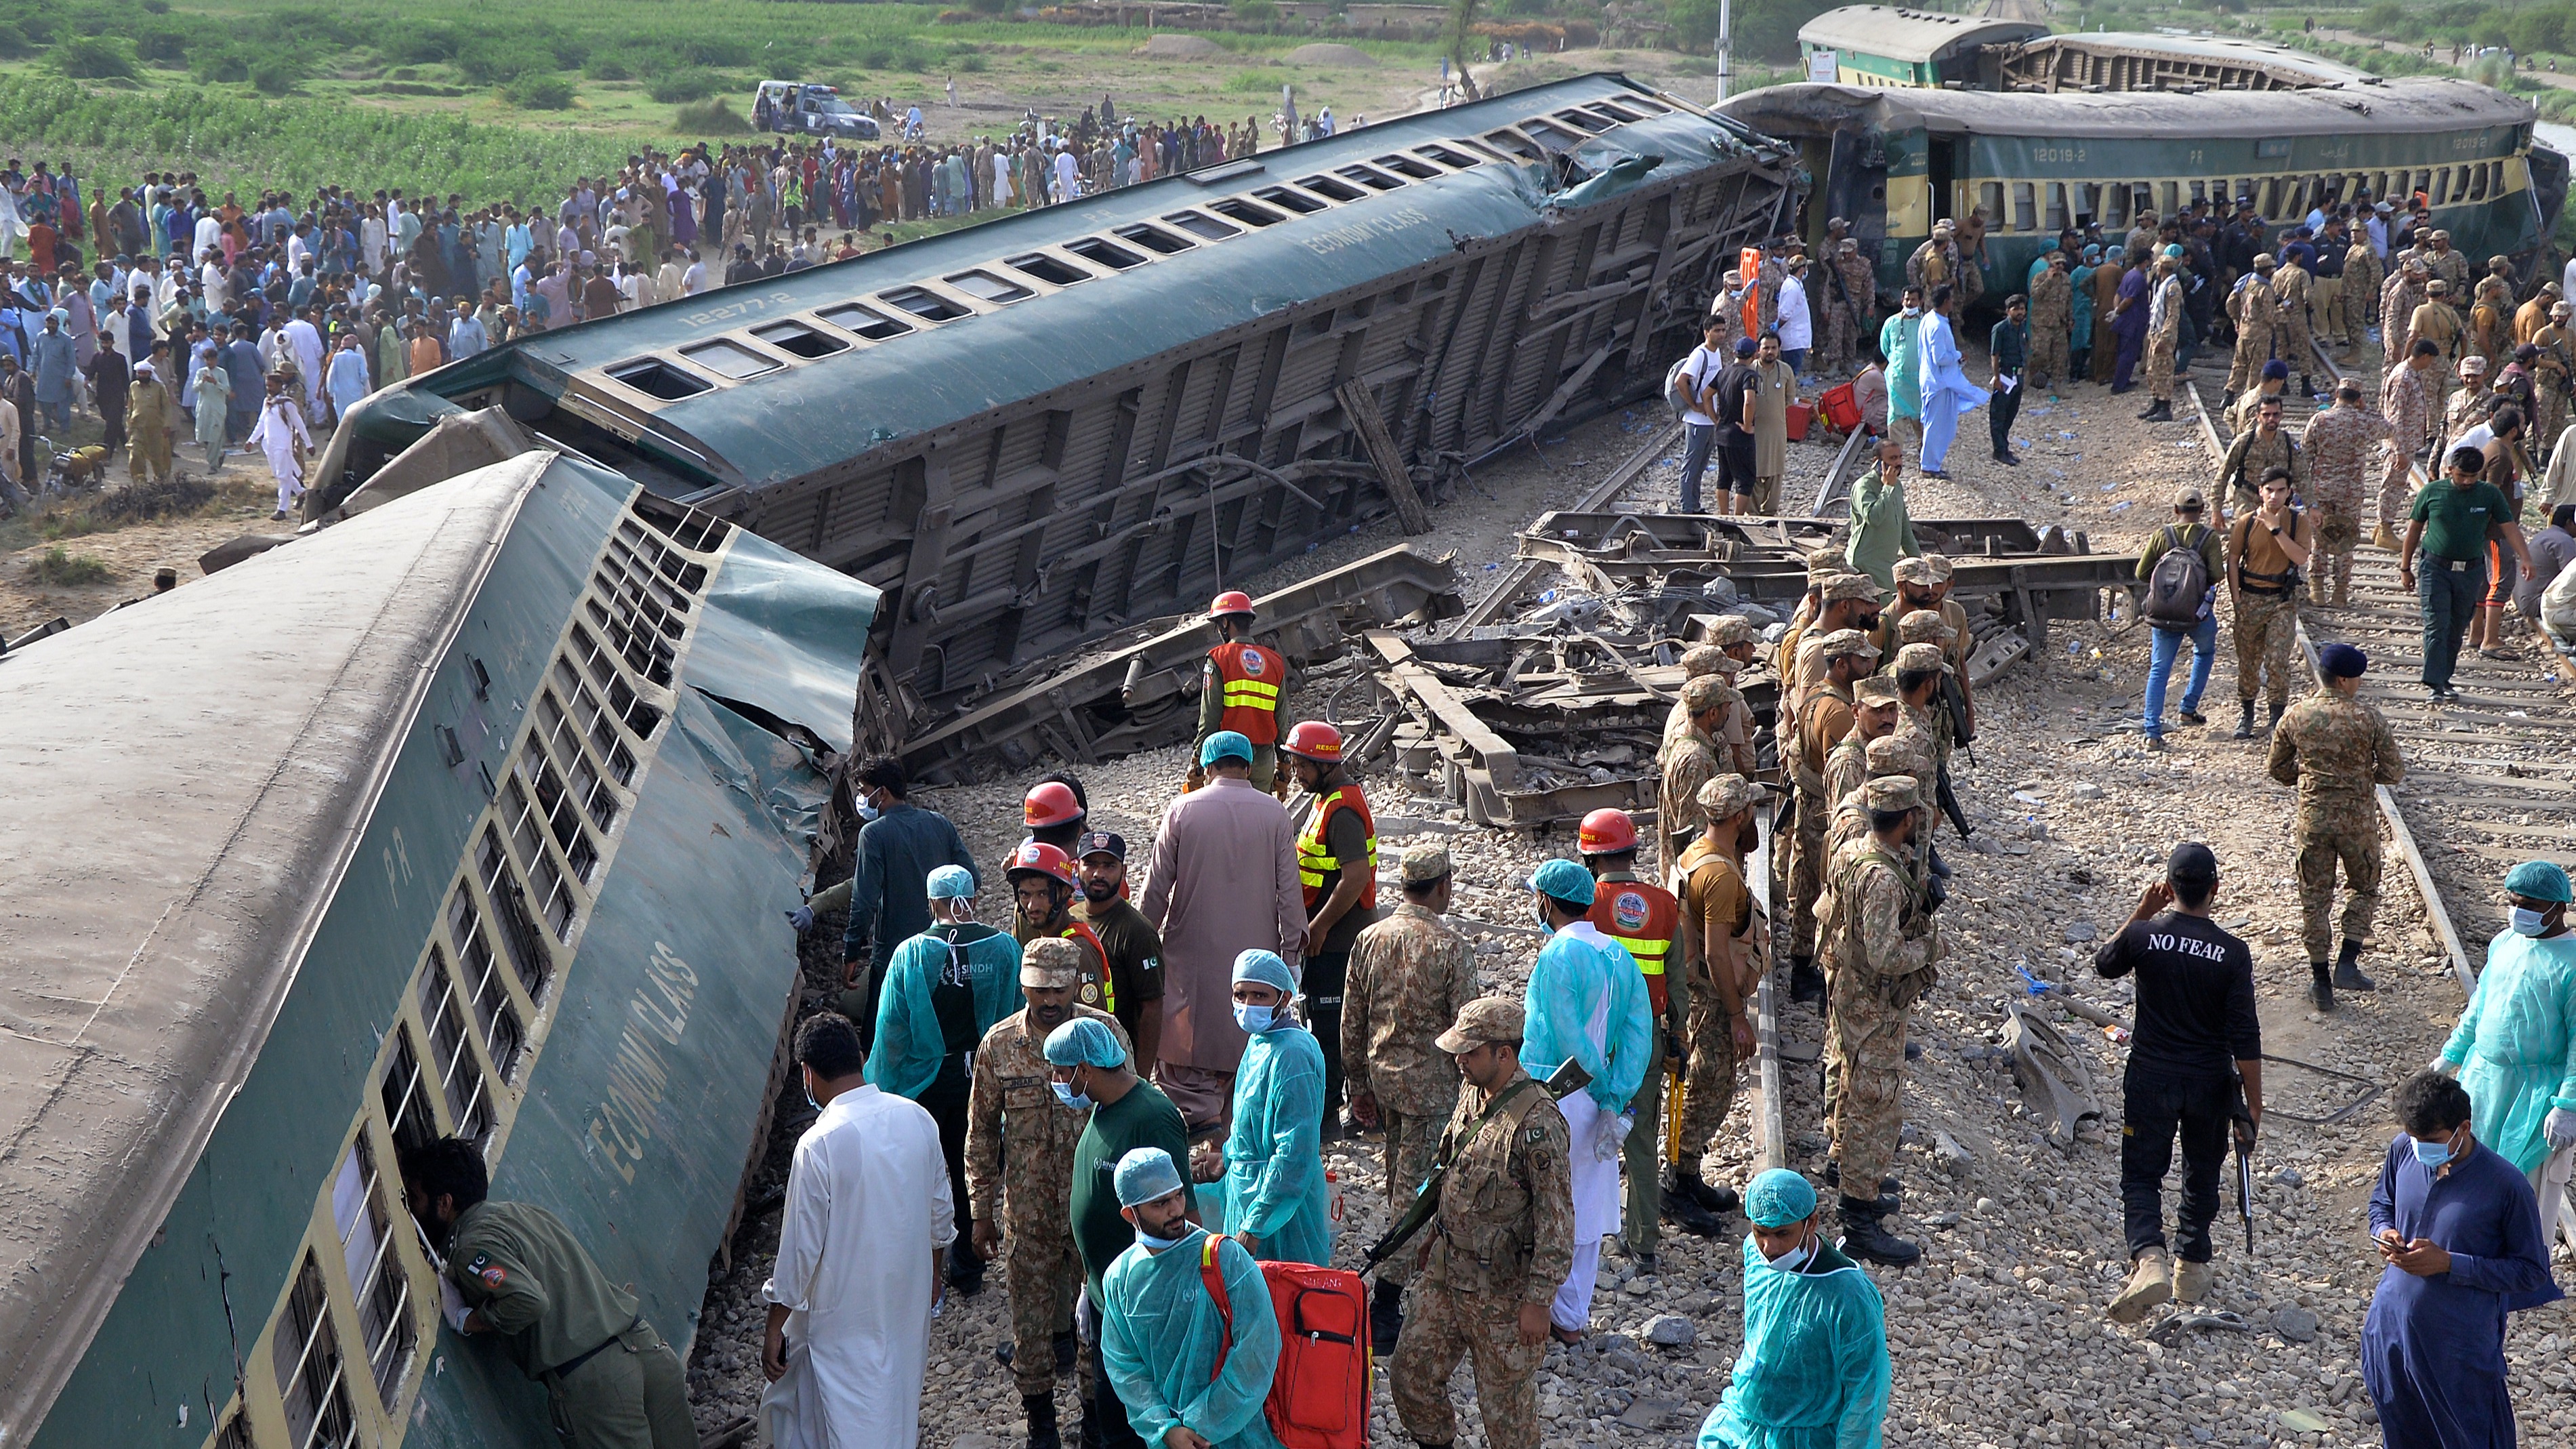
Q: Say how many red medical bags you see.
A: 2